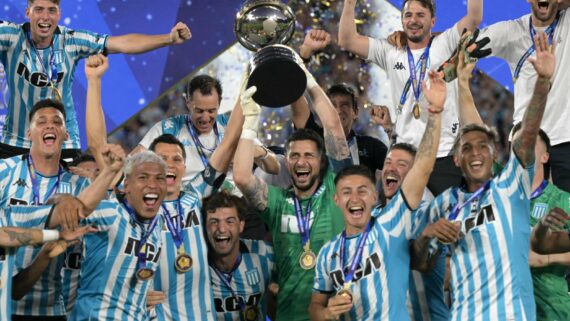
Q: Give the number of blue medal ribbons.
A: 12